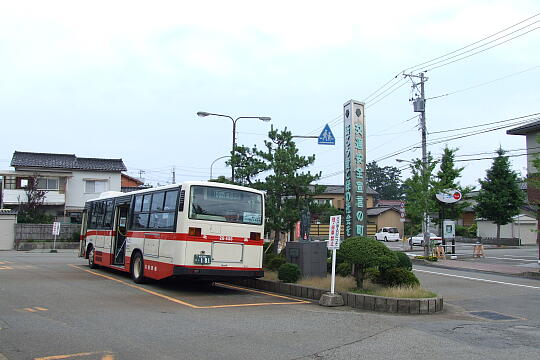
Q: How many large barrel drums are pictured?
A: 0